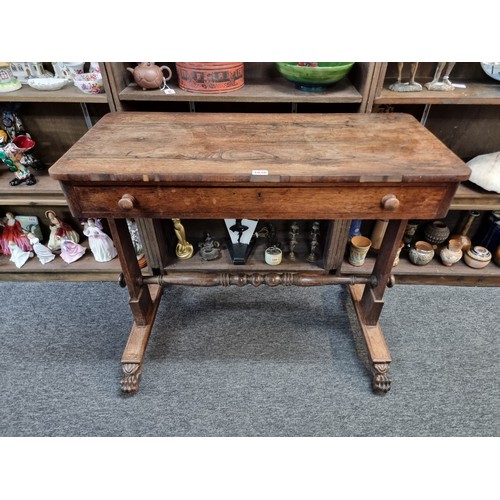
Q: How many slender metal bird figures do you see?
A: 2